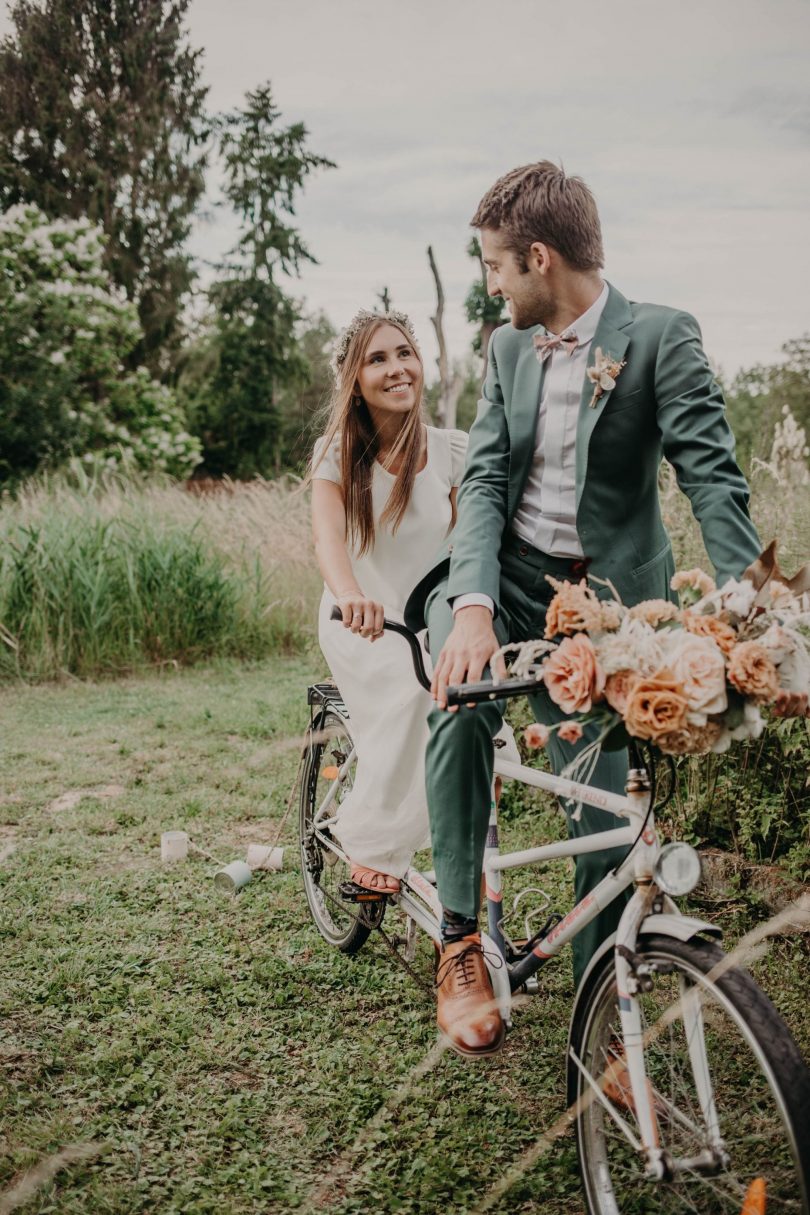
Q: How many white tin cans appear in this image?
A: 2